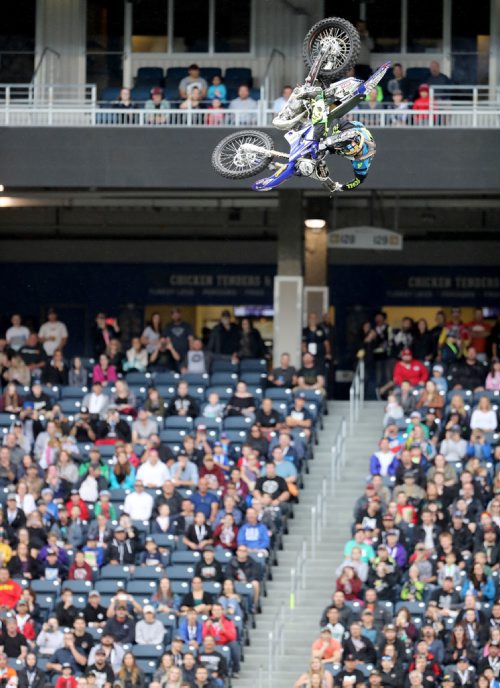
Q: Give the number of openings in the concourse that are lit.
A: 2